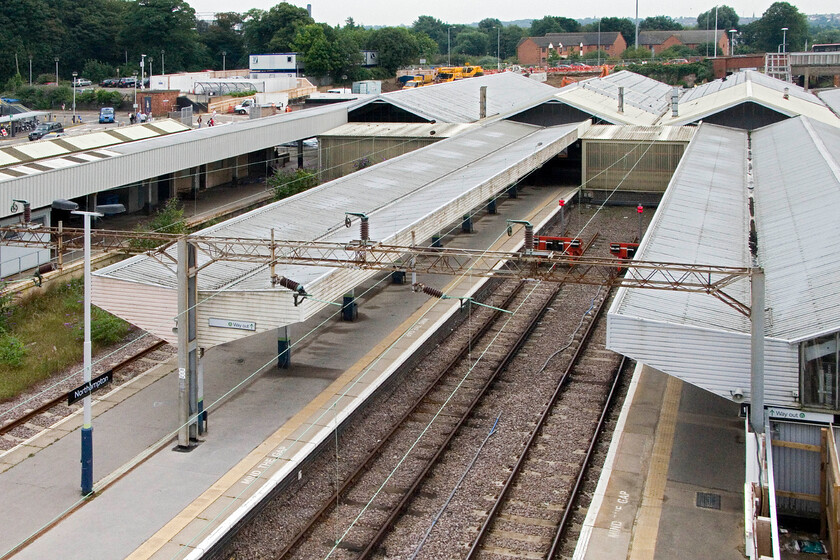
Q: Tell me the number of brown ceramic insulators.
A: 6